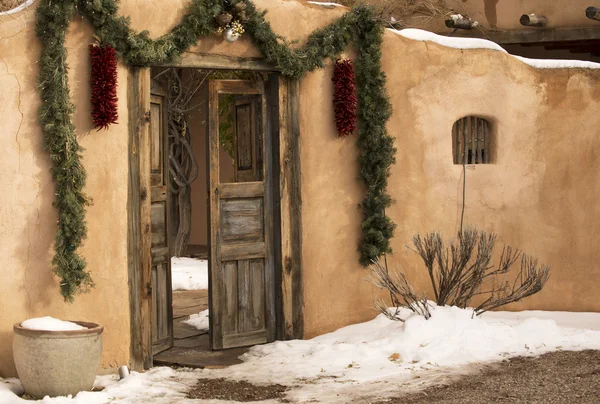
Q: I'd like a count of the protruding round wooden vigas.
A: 3